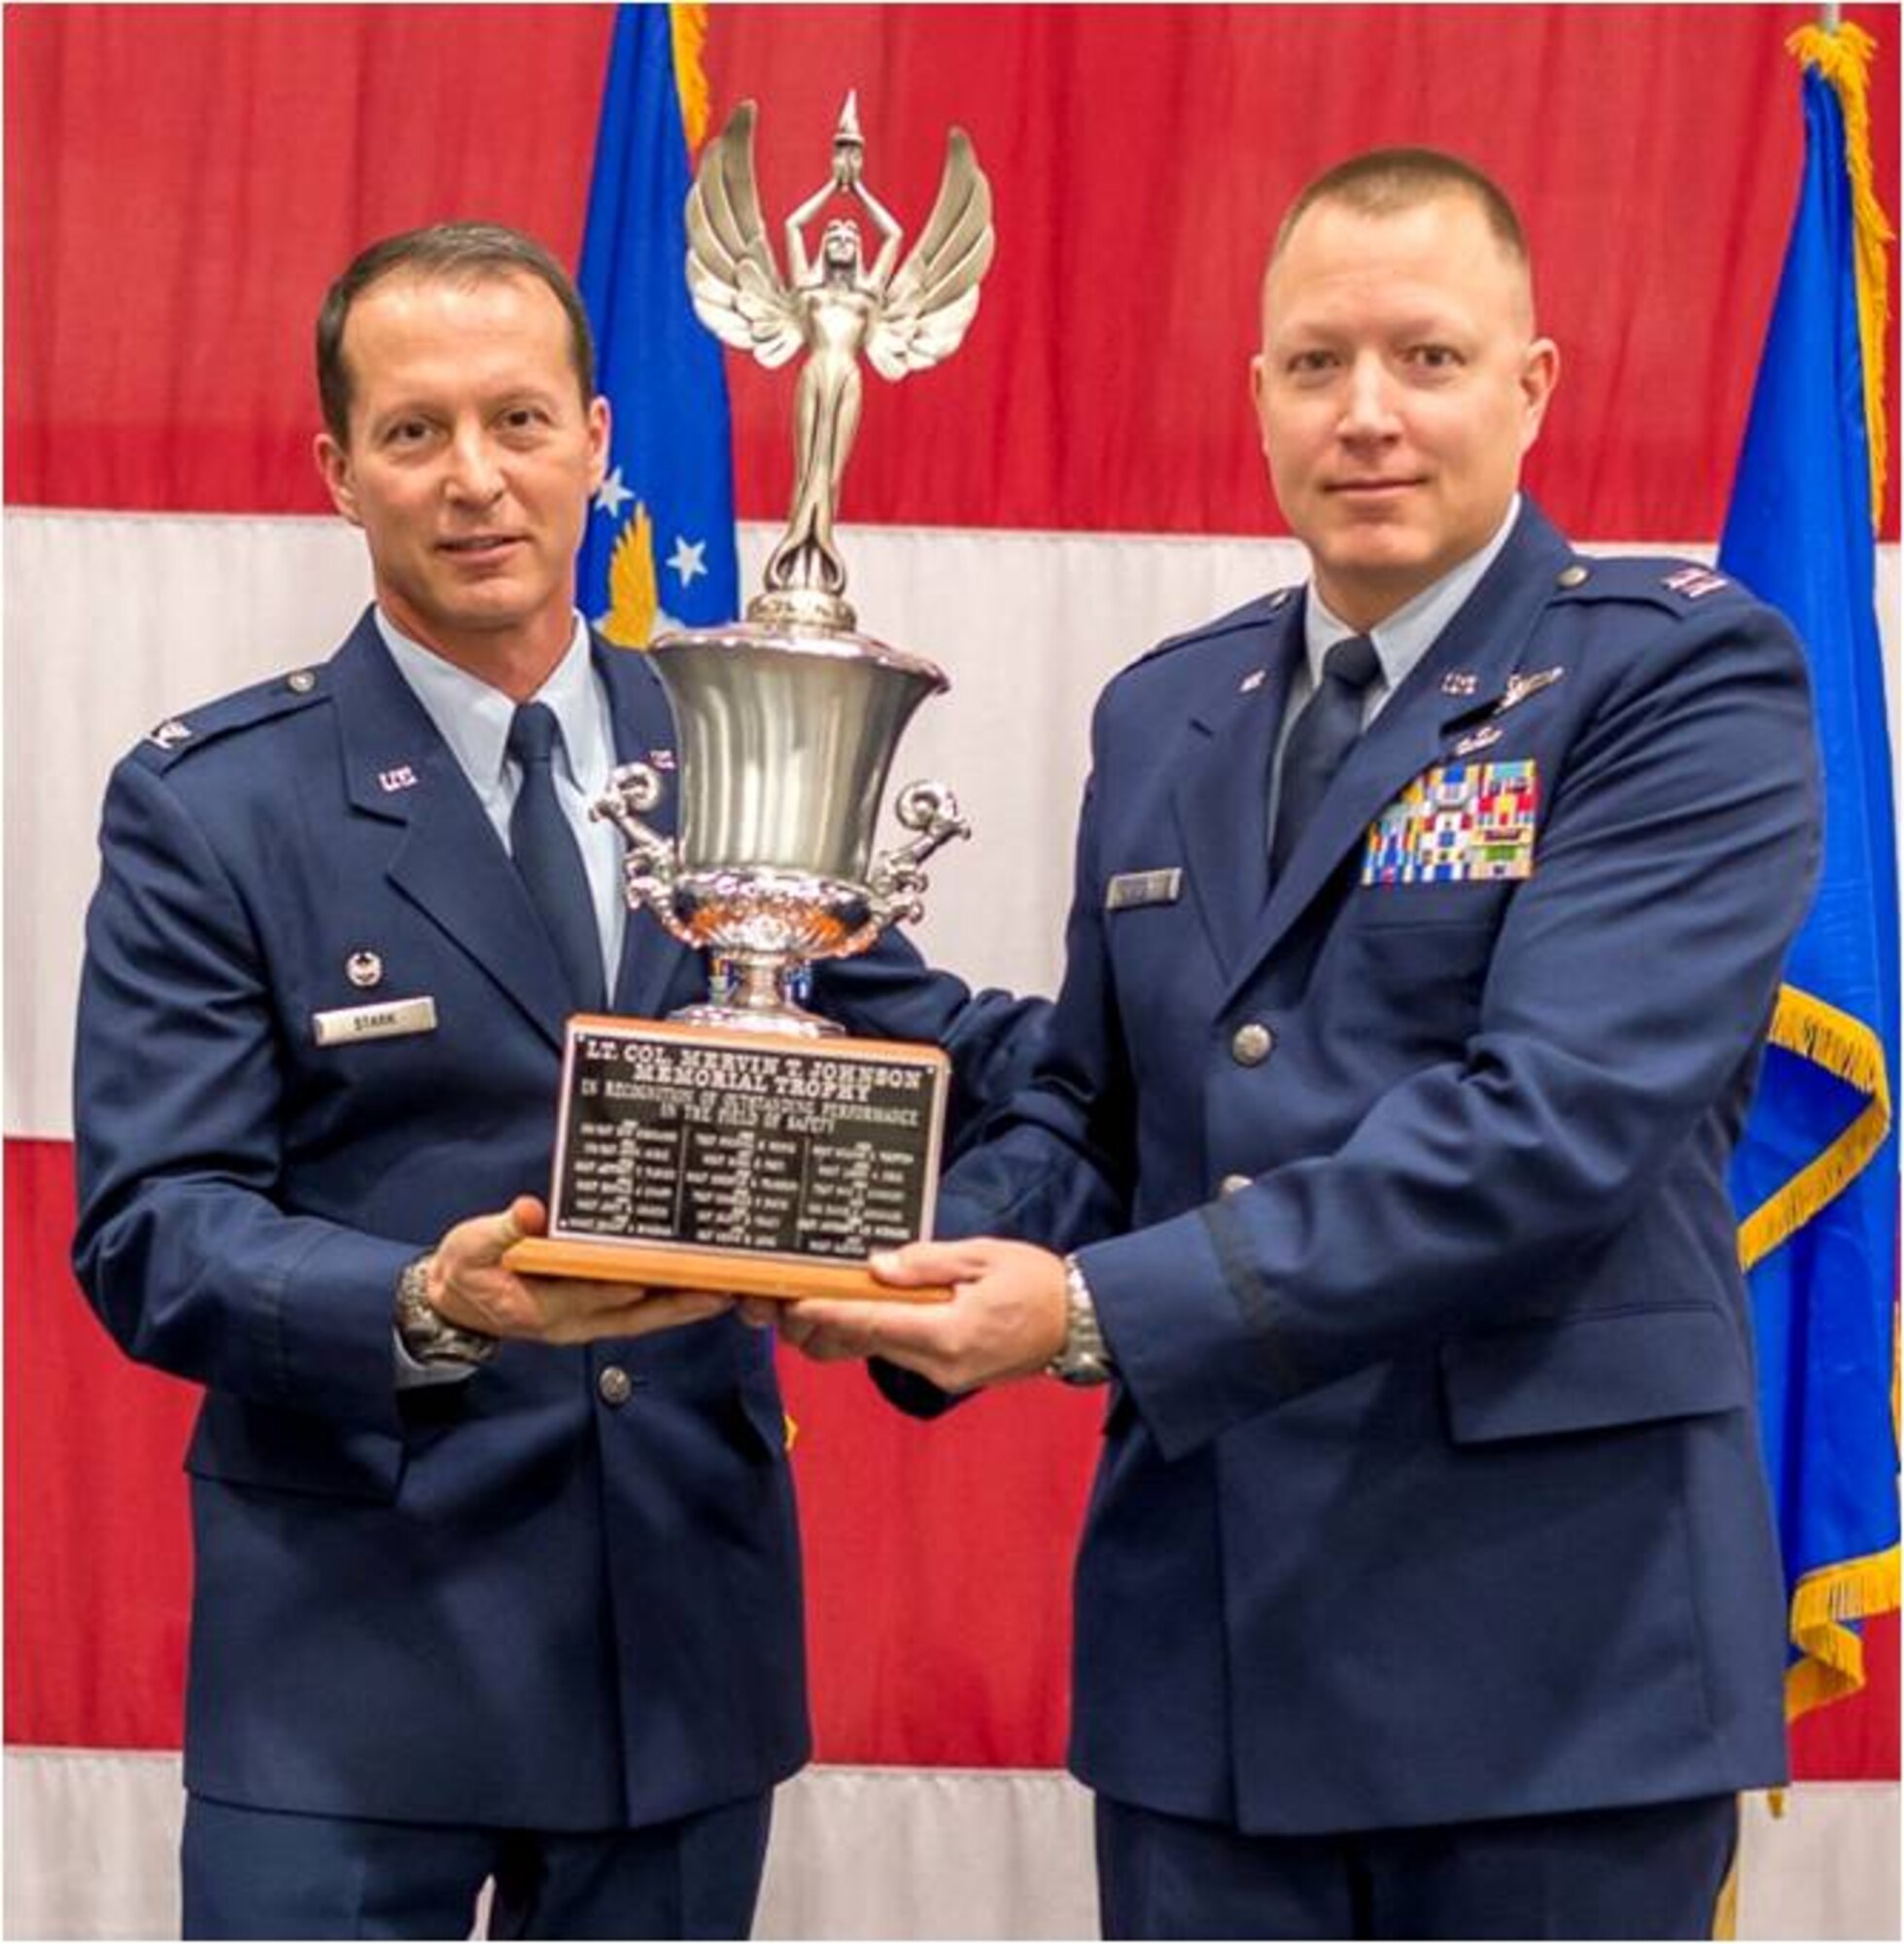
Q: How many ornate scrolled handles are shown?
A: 2